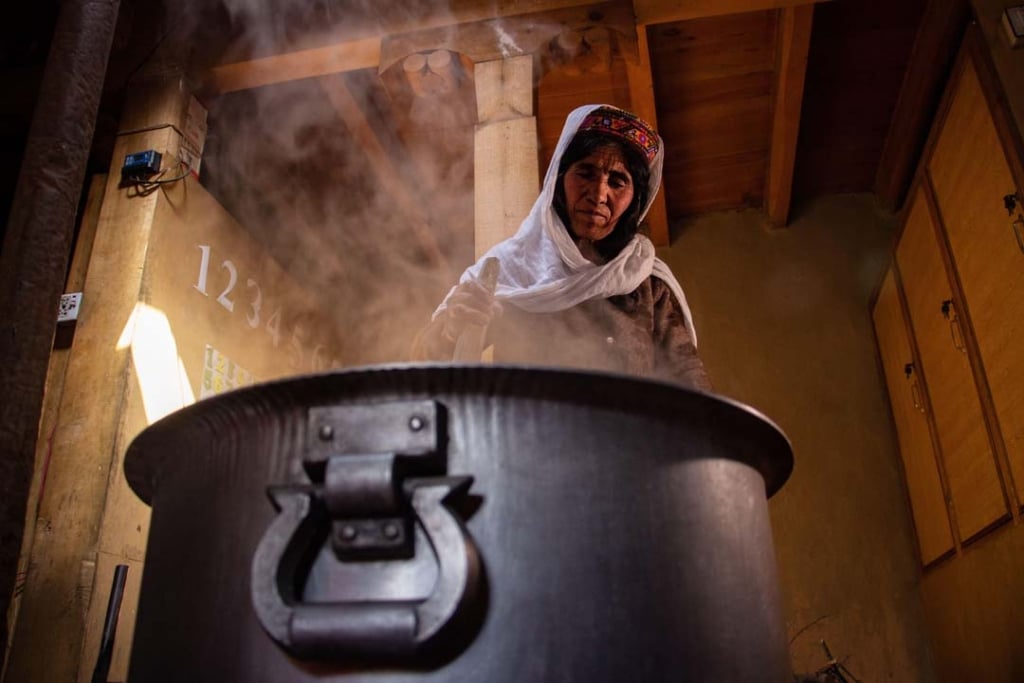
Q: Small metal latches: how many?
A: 3